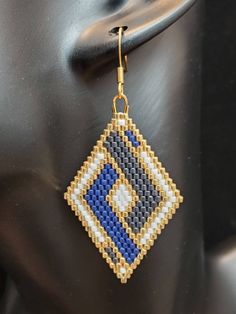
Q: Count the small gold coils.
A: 1